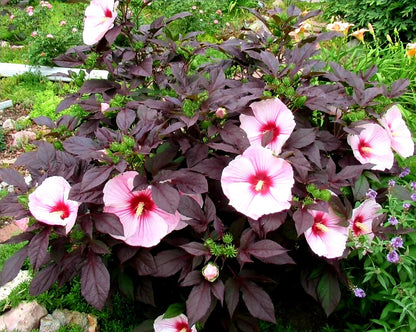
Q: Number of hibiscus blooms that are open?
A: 10